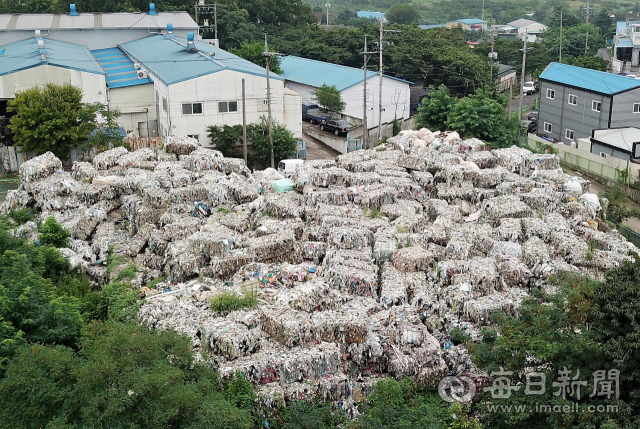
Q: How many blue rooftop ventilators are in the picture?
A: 4